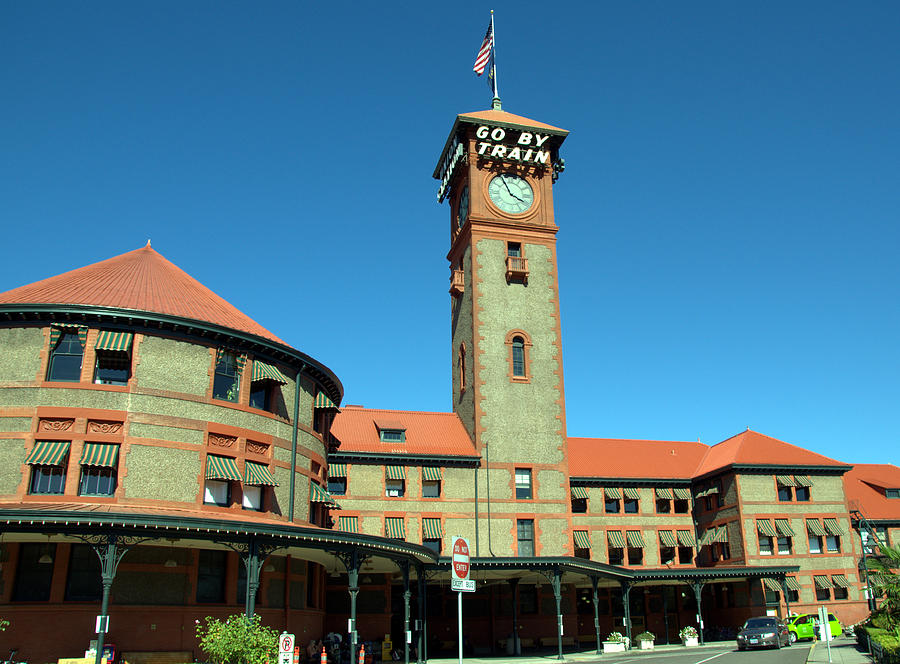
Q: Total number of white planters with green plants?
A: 3